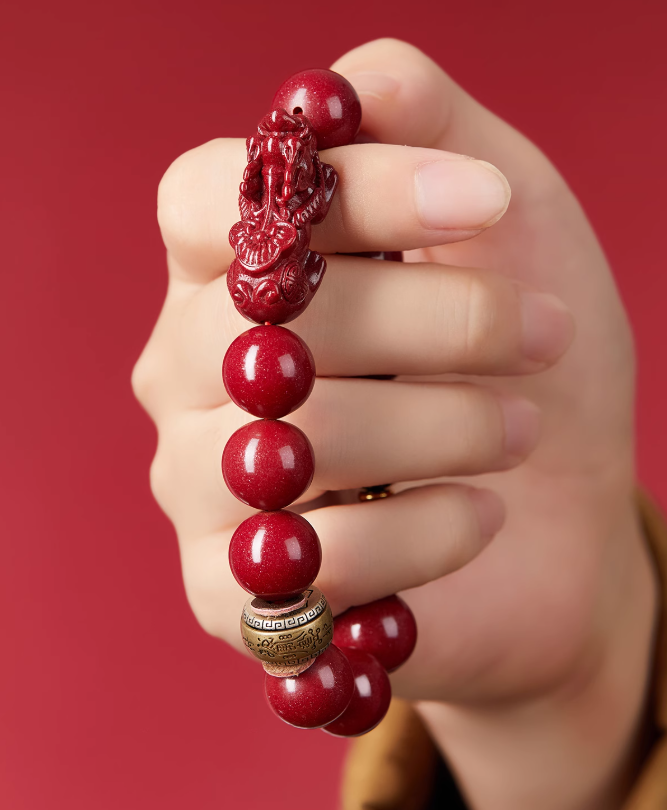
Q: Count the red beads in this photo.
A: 7